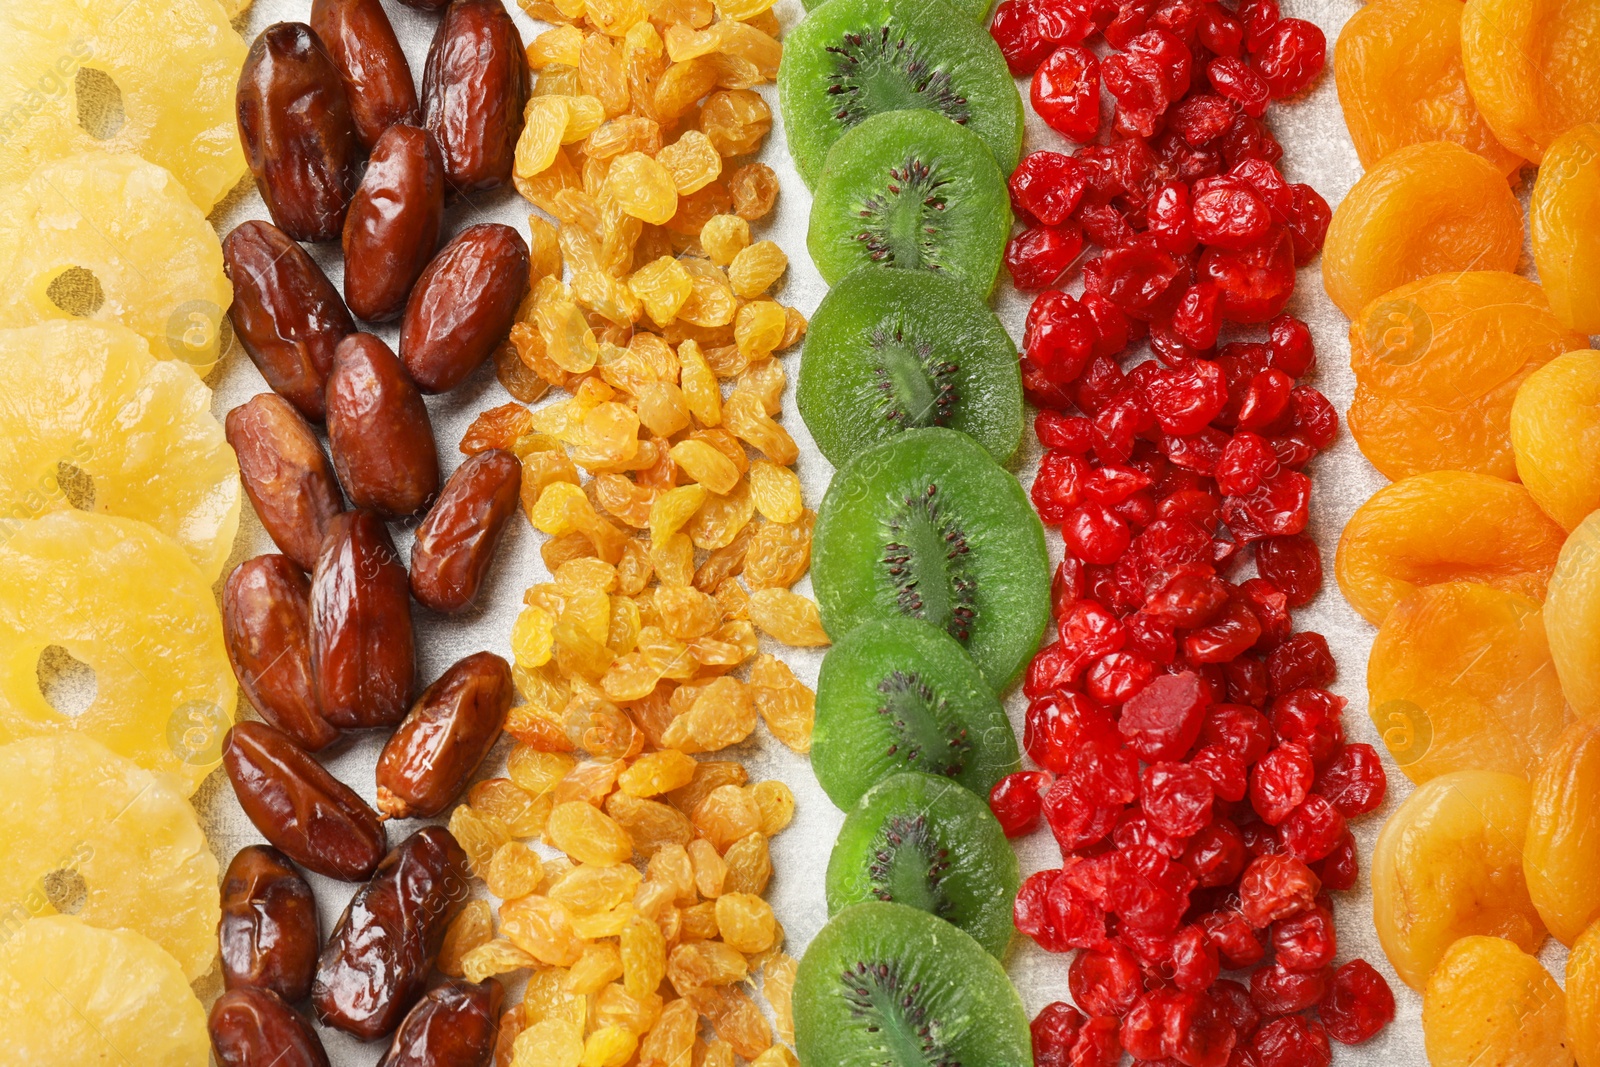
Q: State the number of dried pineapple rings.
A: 6